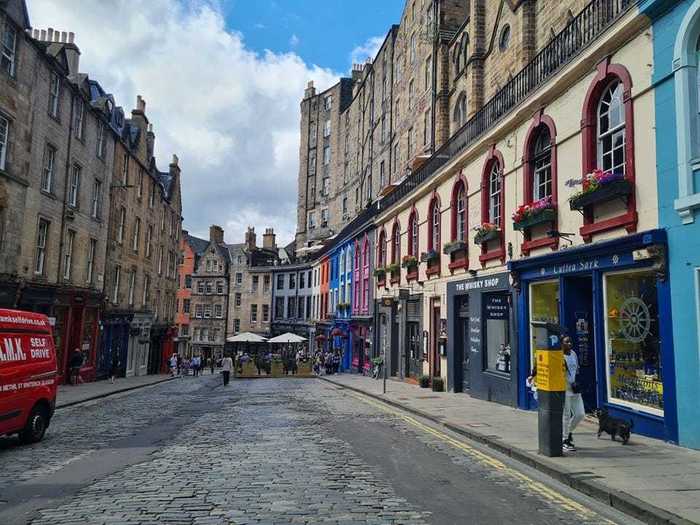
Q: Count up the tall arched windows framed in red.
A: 8